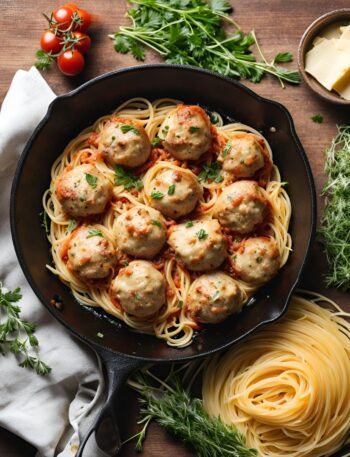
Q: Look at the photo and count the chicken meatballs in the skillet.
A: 12